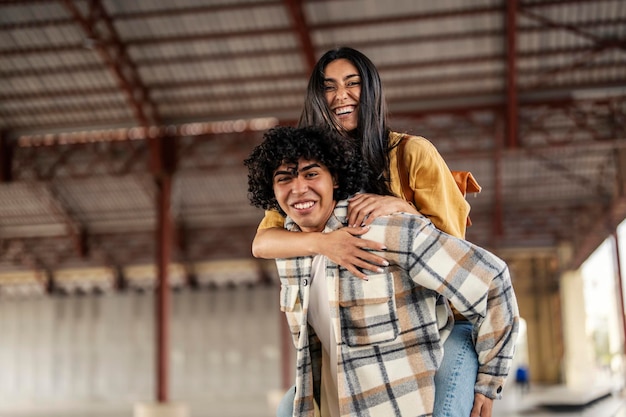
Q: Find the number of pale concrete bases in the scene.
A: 2